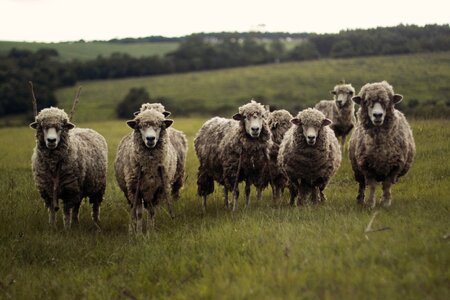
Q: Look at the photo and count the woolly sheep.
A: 8